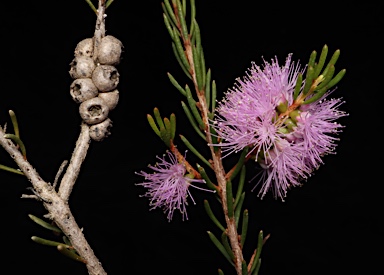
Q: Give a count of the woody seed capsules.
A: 8